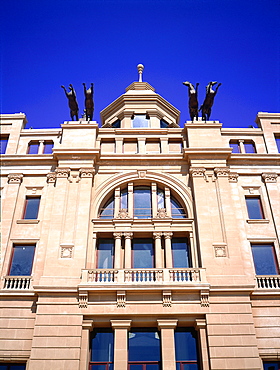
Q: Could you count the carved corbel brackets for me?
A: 4